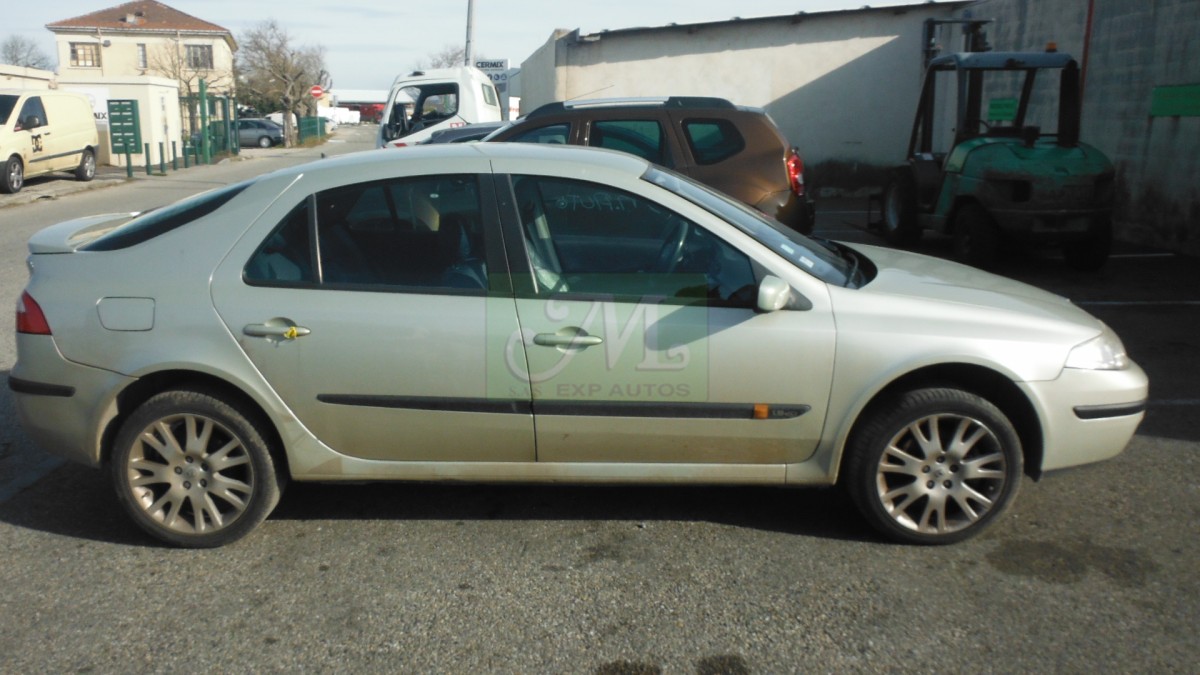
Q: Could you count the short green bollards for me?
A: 6